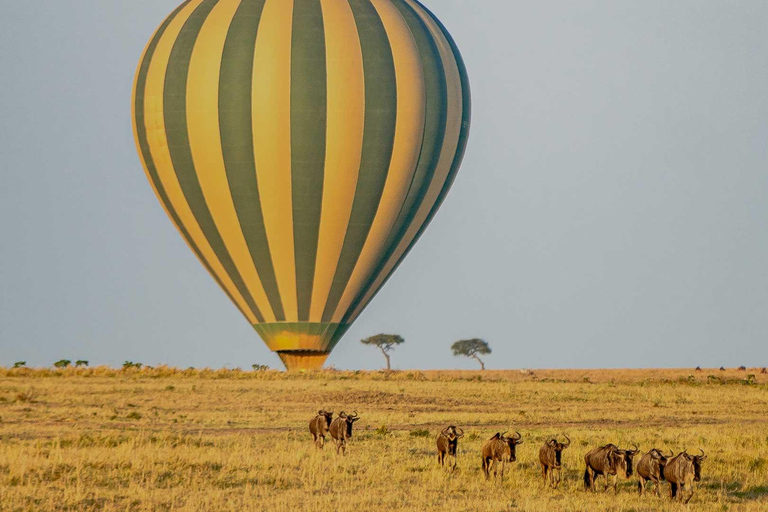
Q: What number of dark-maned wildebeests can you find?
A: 8